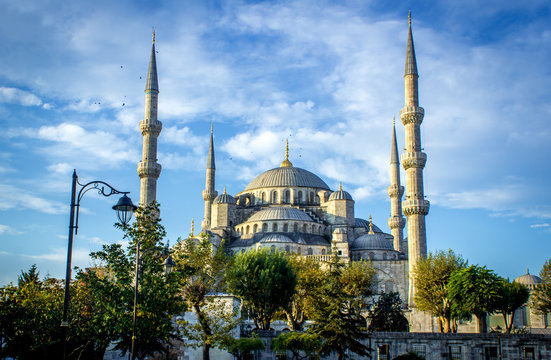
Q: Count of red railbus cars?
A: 0